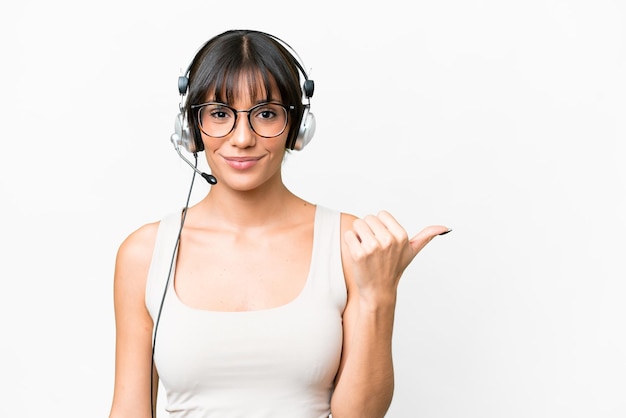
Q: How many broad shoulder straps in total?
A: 2